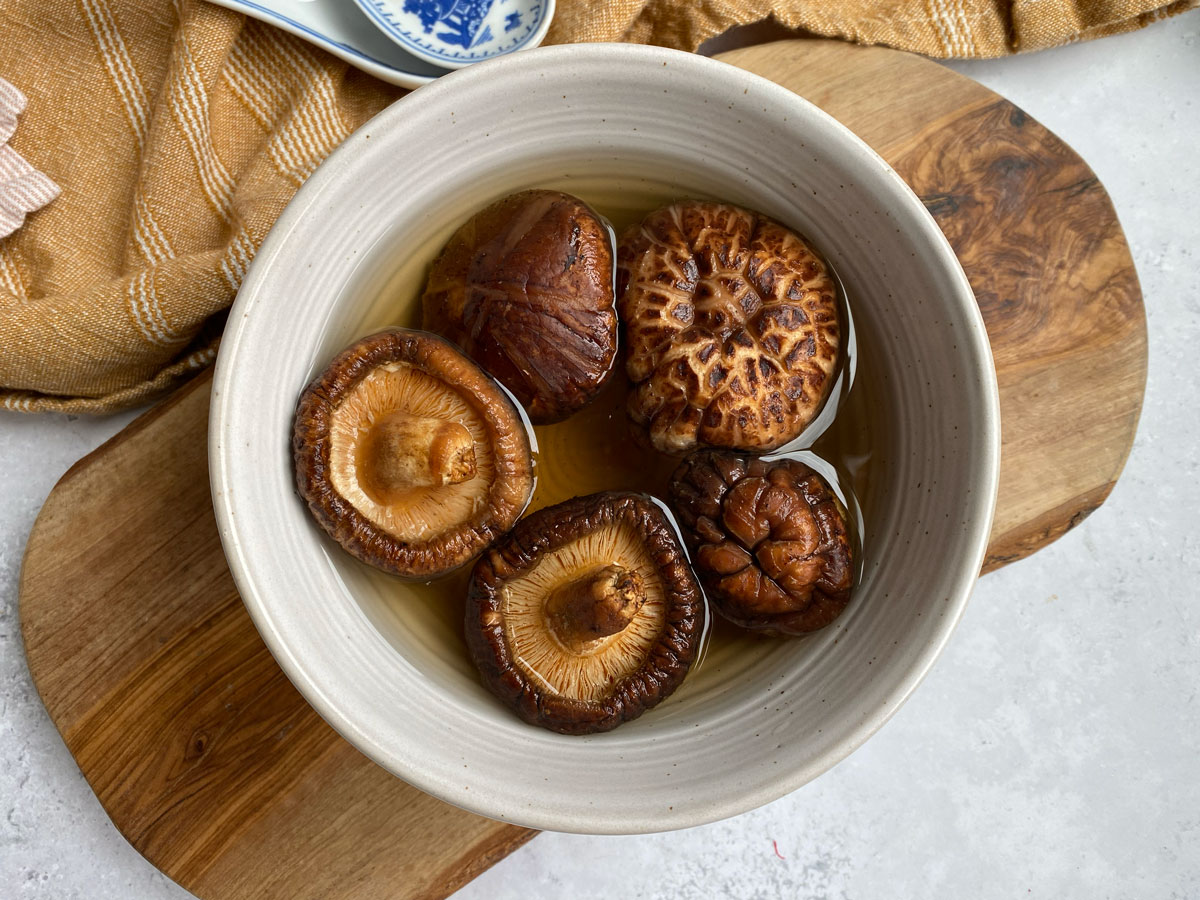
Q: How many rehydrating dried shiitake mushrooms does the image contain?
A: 5